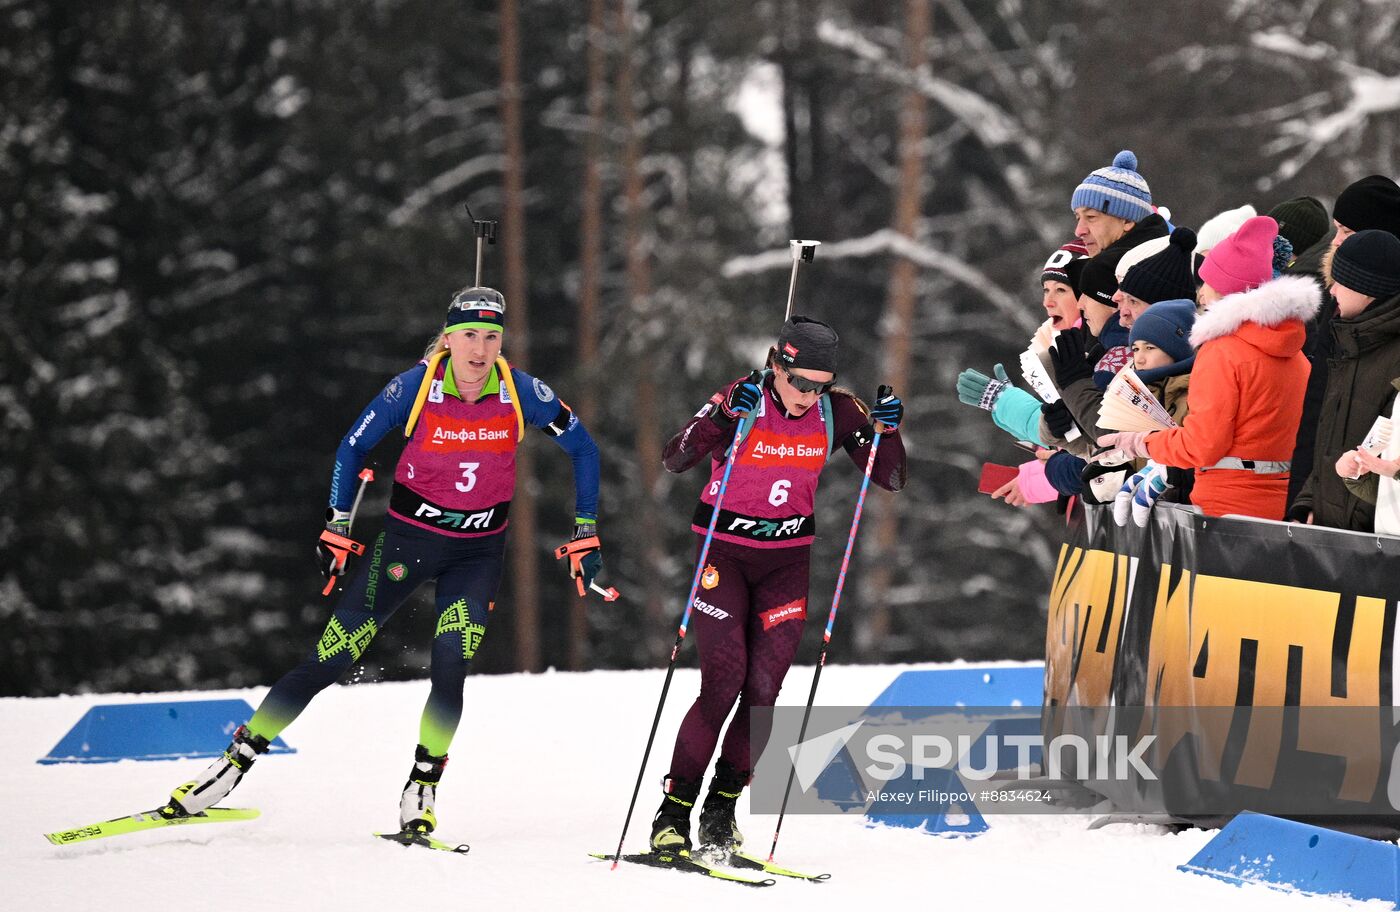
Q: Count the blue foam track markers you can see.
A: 6